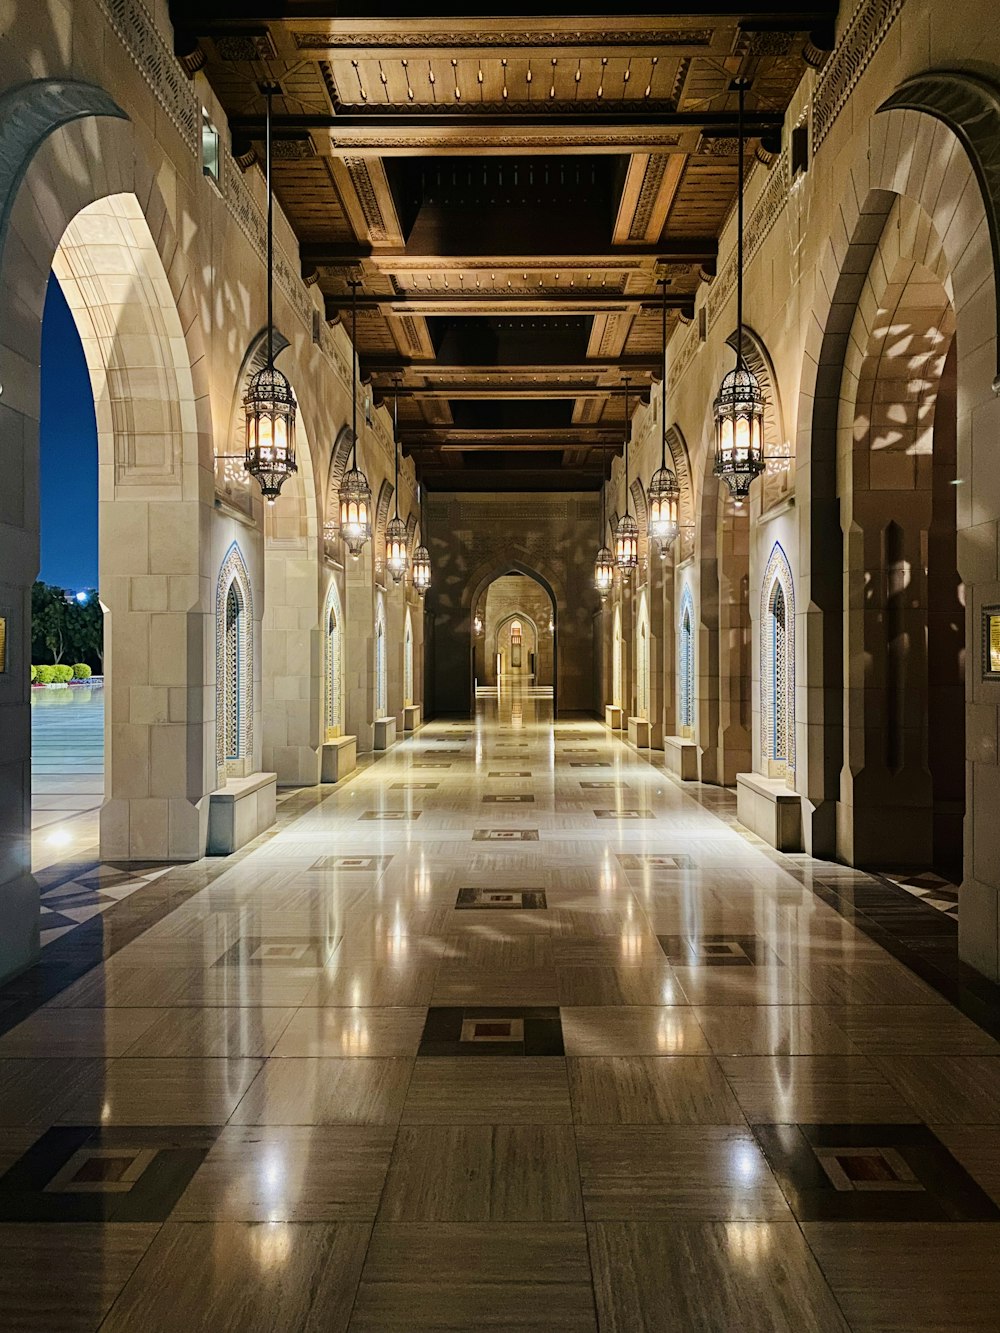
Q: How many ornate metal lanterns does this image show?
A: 8